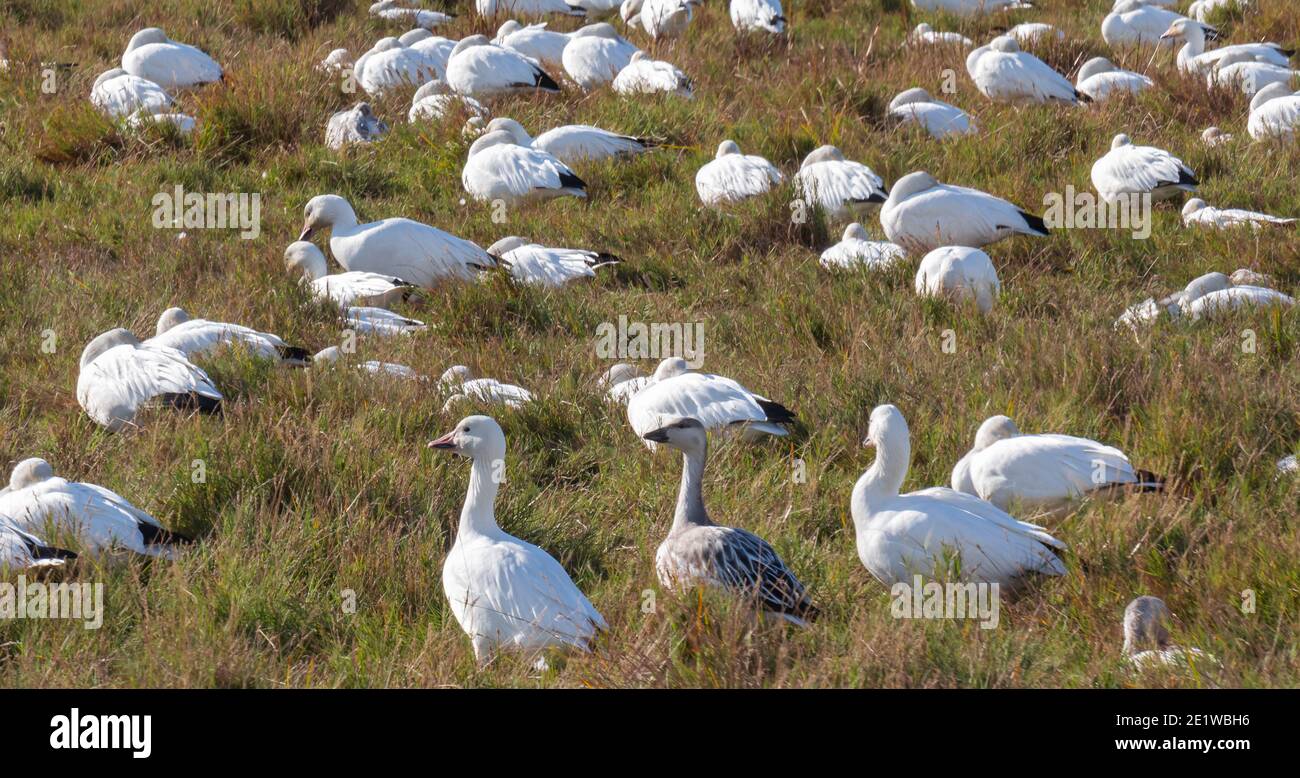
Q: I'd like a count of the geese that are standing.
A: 3